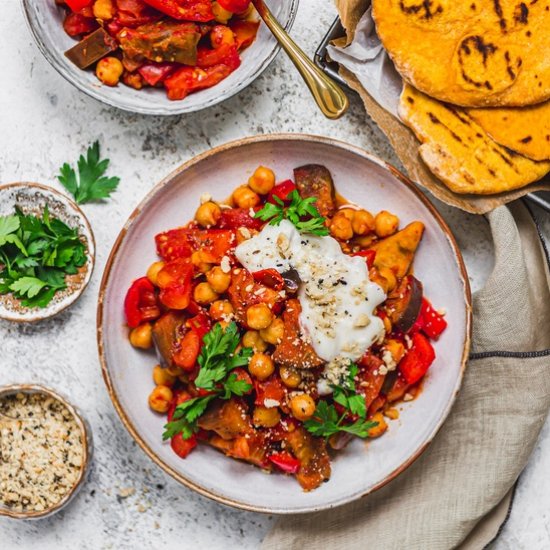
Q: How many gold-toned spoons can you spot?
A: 1